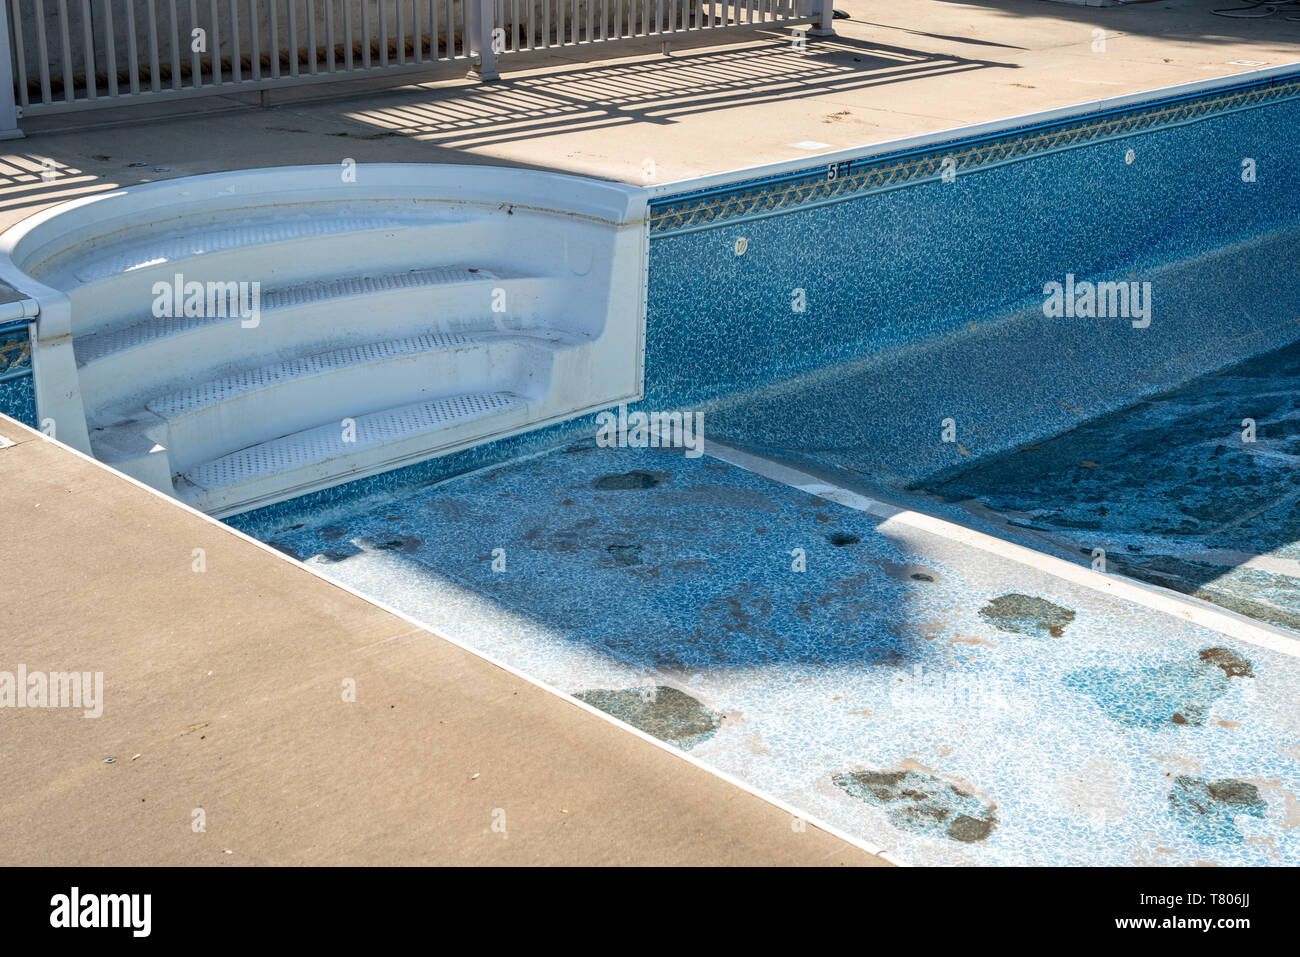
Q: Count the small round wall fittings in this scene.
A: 2